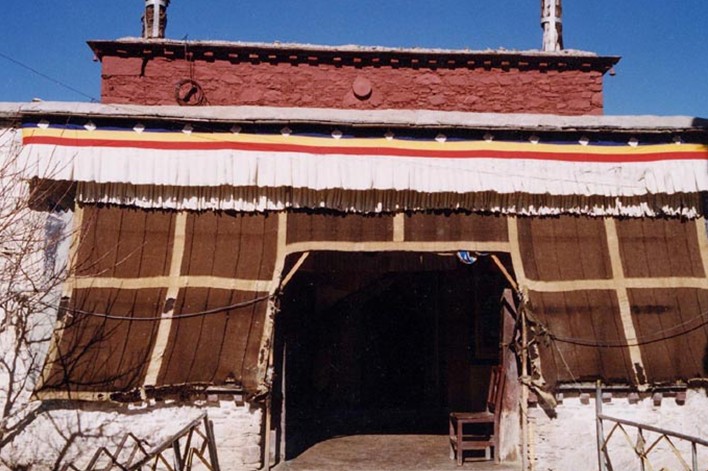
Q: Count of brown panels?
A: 10